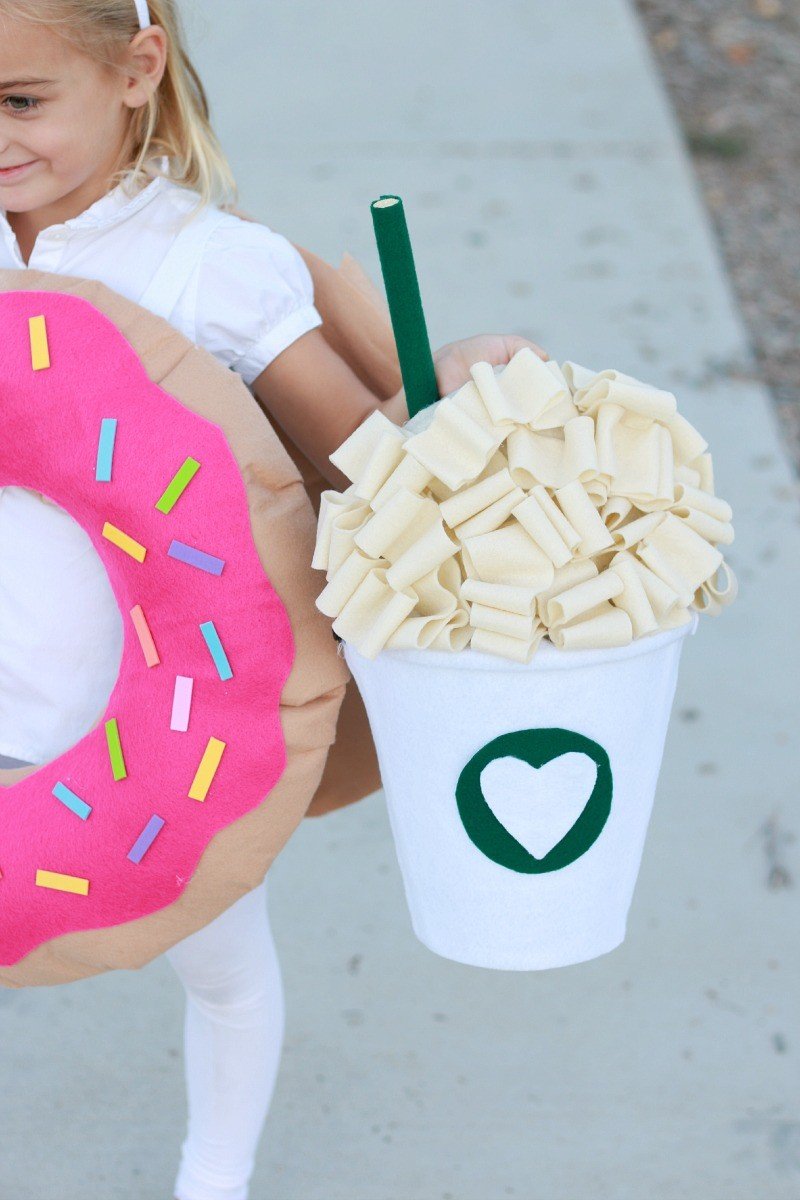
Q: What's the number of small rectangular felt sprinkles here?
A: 13